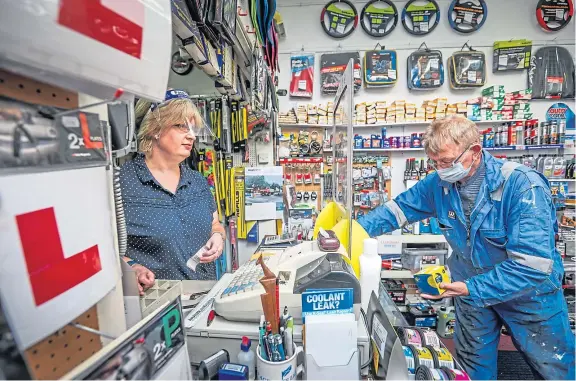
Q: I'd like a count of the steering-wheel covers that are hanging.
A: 5